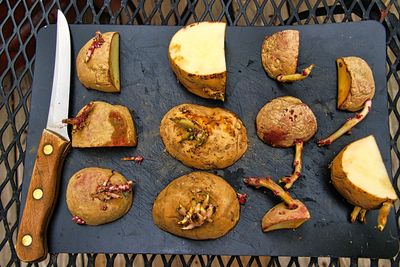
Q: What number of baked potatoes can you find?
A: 0